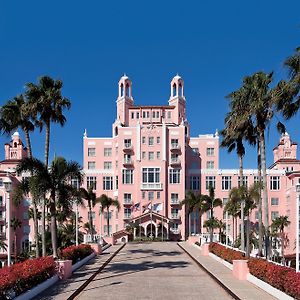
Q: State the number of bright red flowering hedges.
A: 4